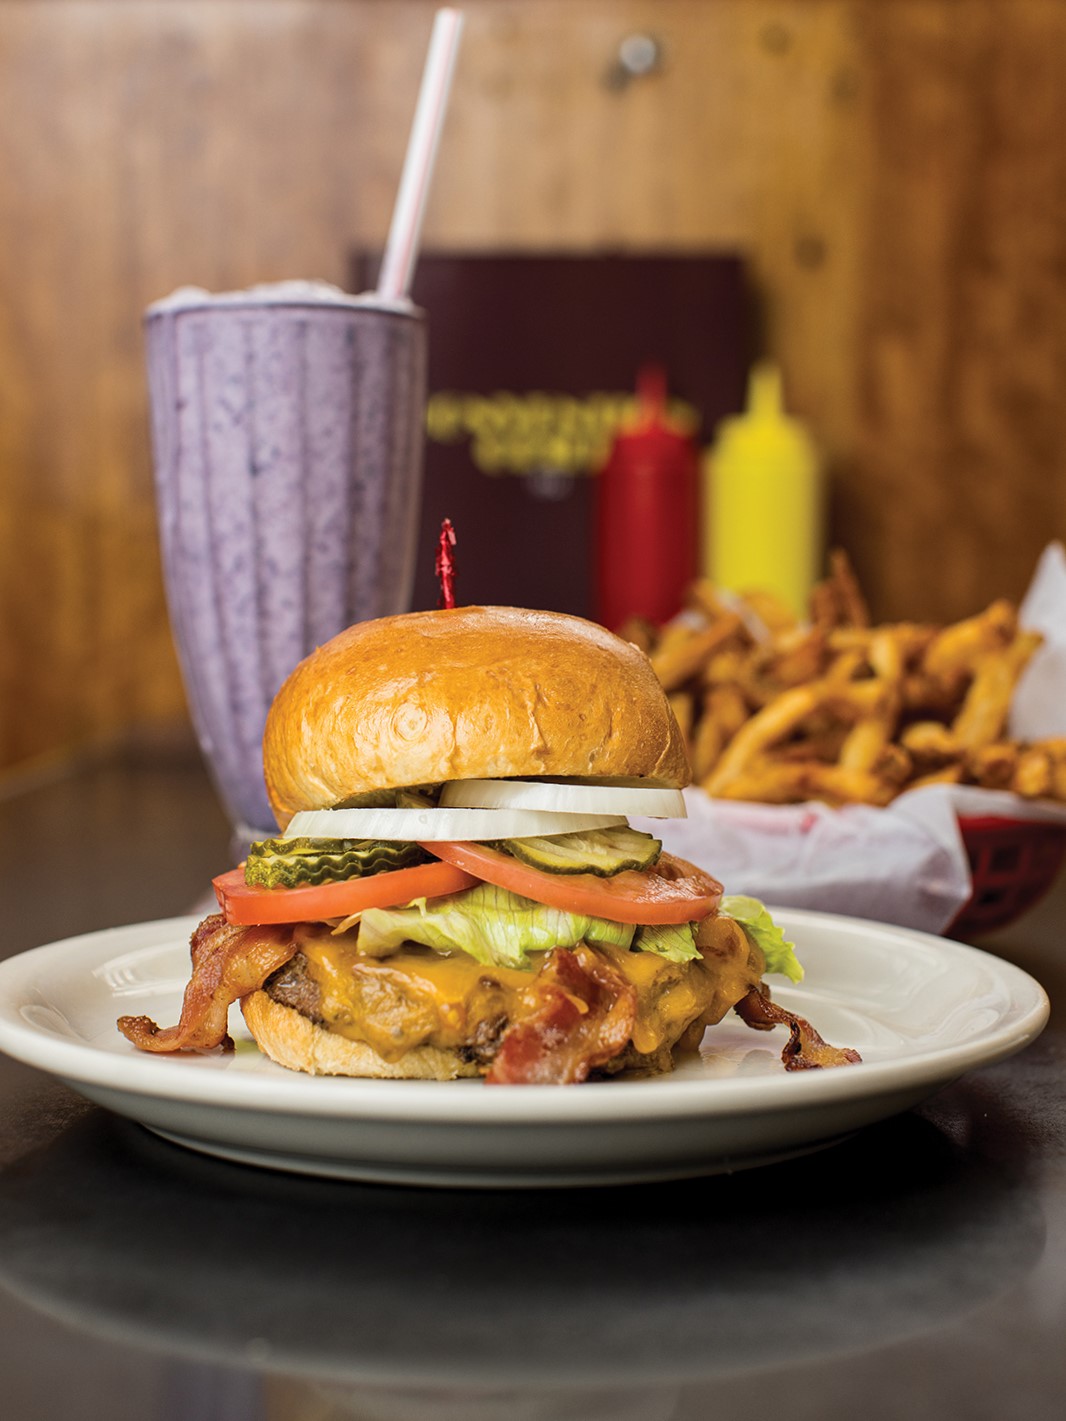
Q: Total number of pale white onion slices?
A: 2